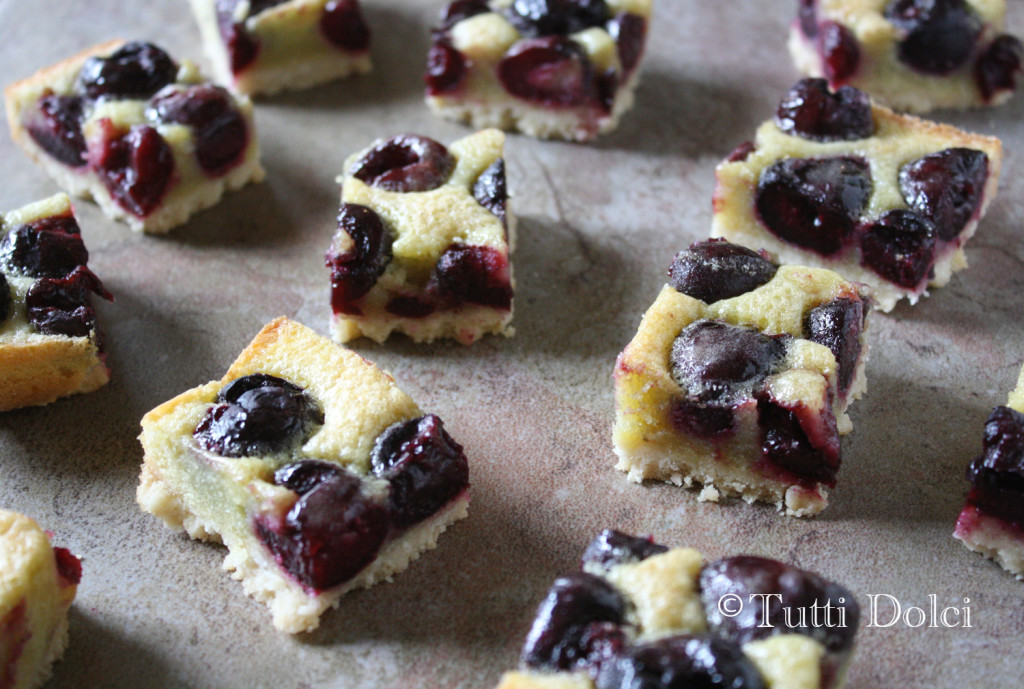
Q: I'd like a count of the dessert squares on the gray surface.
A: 12